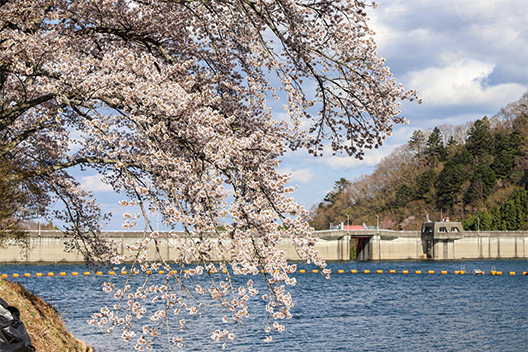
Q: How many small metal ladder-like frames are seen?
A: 2